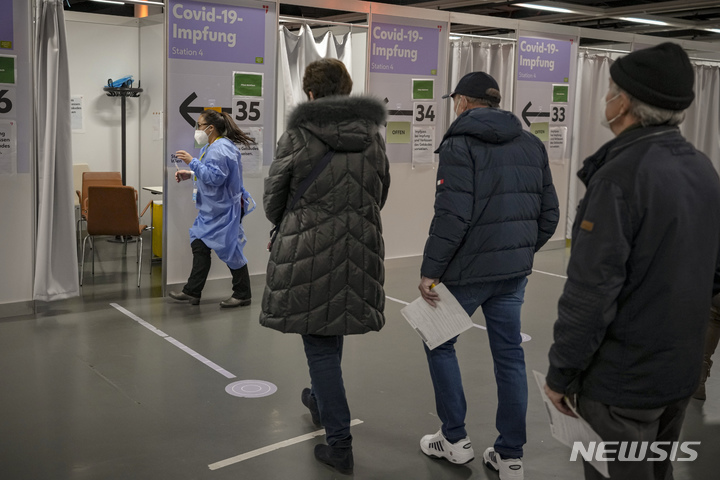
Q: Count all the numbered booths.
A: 4